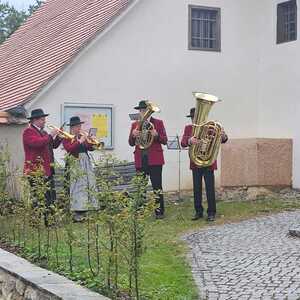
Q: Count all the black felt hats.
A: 4